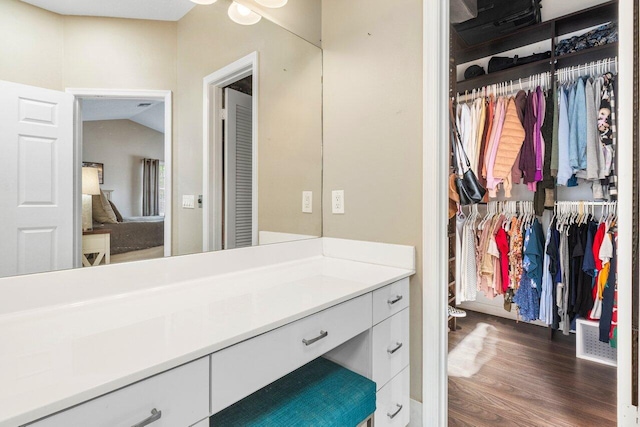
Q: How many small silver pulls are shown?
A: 5